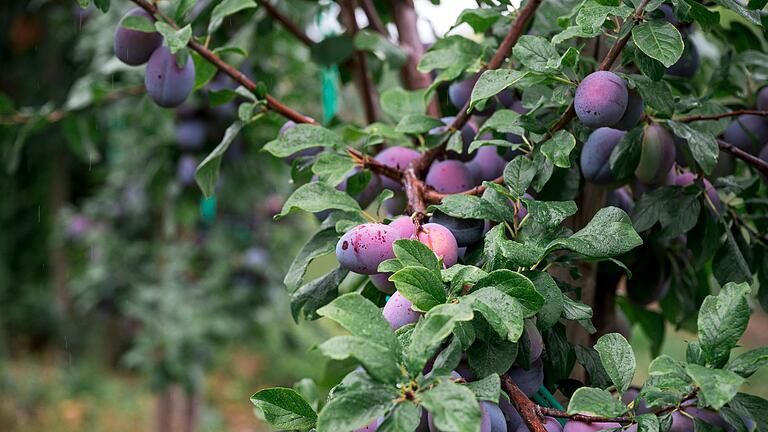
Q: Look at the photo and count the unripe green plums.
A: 1